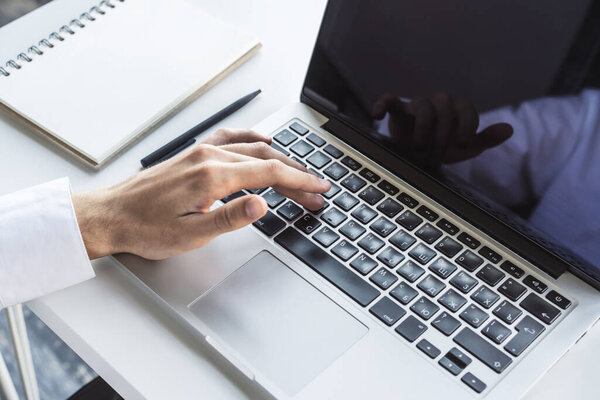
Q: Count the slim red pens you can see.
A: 0